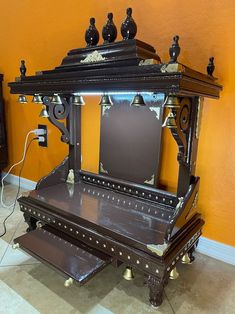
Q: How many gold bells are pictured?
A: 12